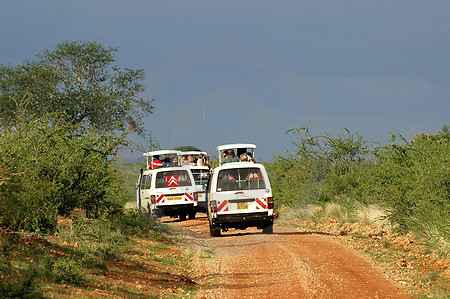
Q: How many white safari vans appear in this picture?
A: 3